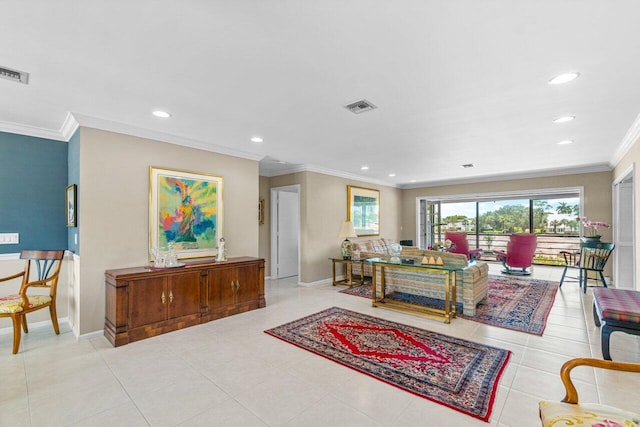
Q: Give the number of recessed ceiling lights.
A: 8